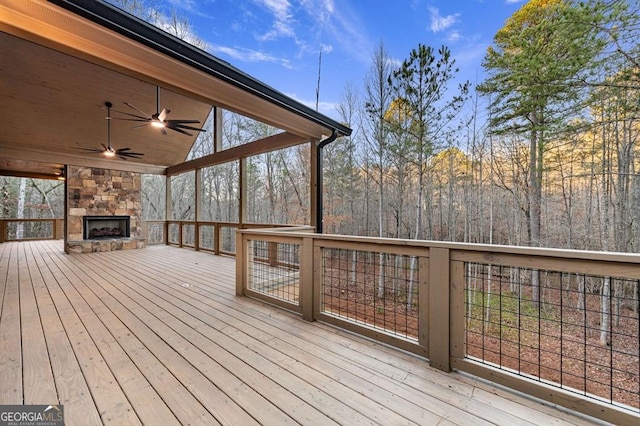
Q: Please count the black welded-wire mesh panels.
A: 3